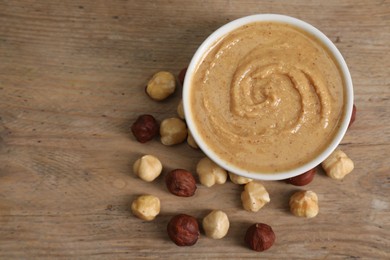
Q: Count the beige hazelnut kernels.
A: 12